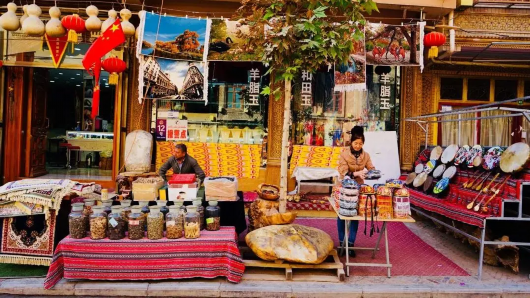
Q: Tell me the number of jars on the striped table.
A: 15